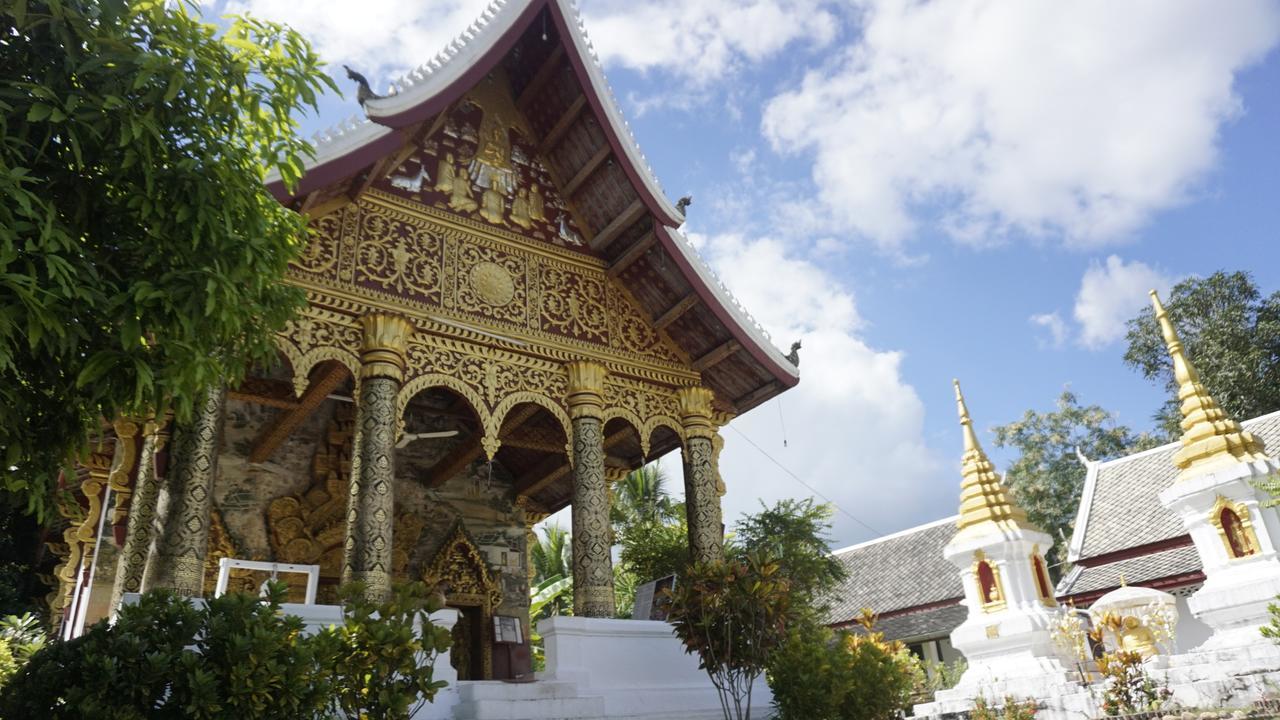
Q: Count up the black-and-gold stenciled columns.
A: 5